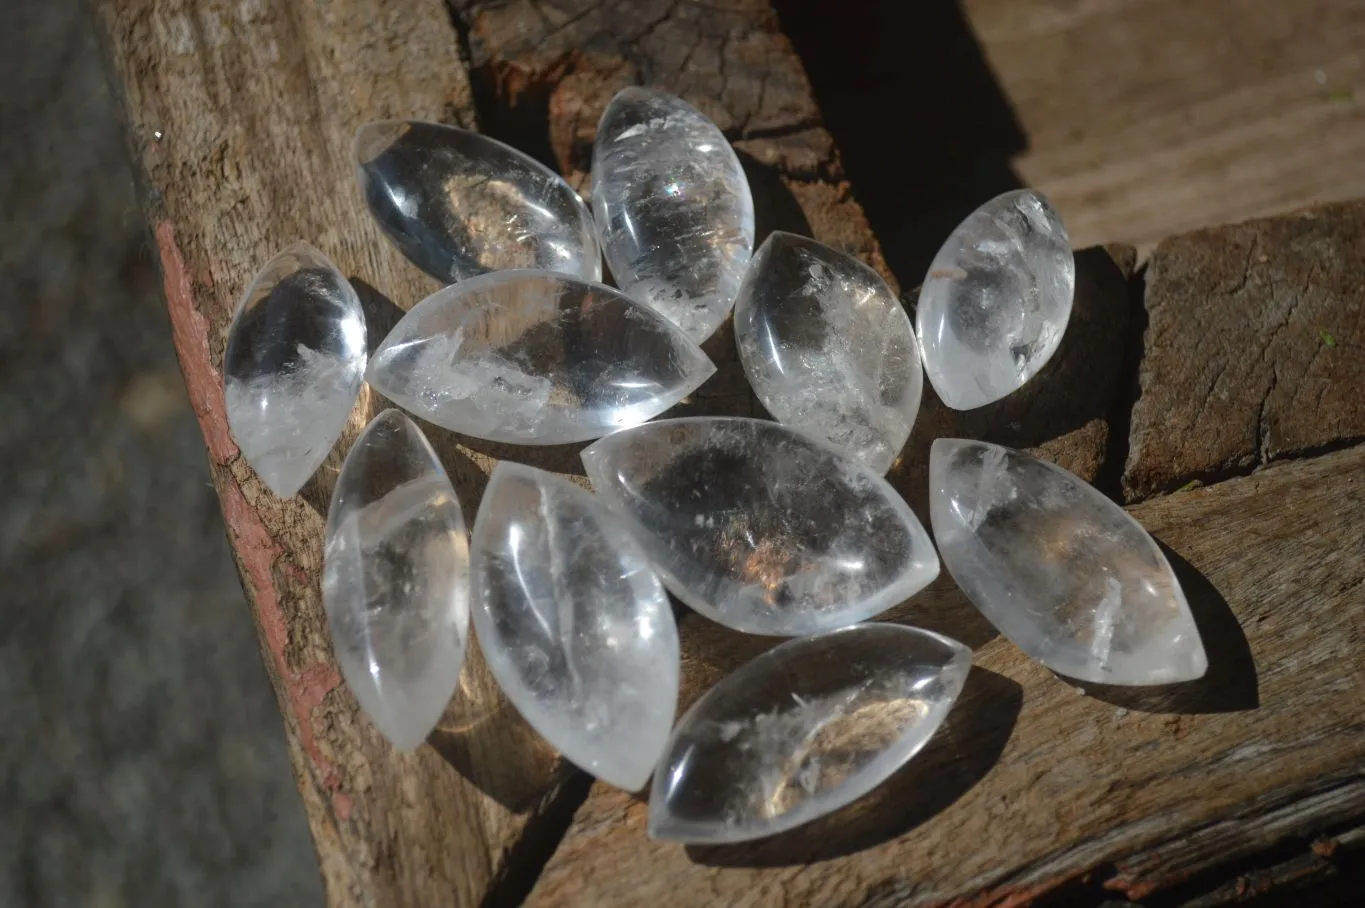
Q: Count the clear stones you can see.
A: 11